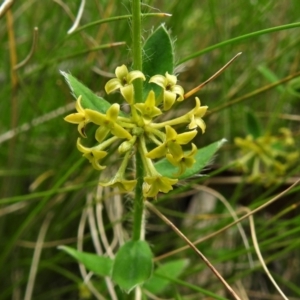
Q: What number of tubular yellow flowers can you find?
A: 11